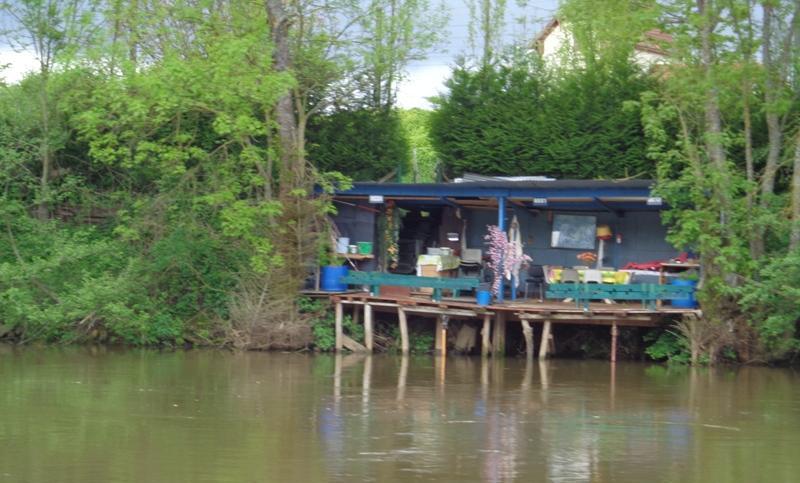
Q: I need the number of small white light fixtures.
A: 3